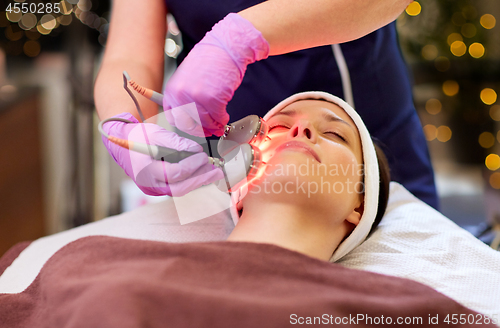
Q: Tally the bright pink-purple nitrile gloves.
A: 2